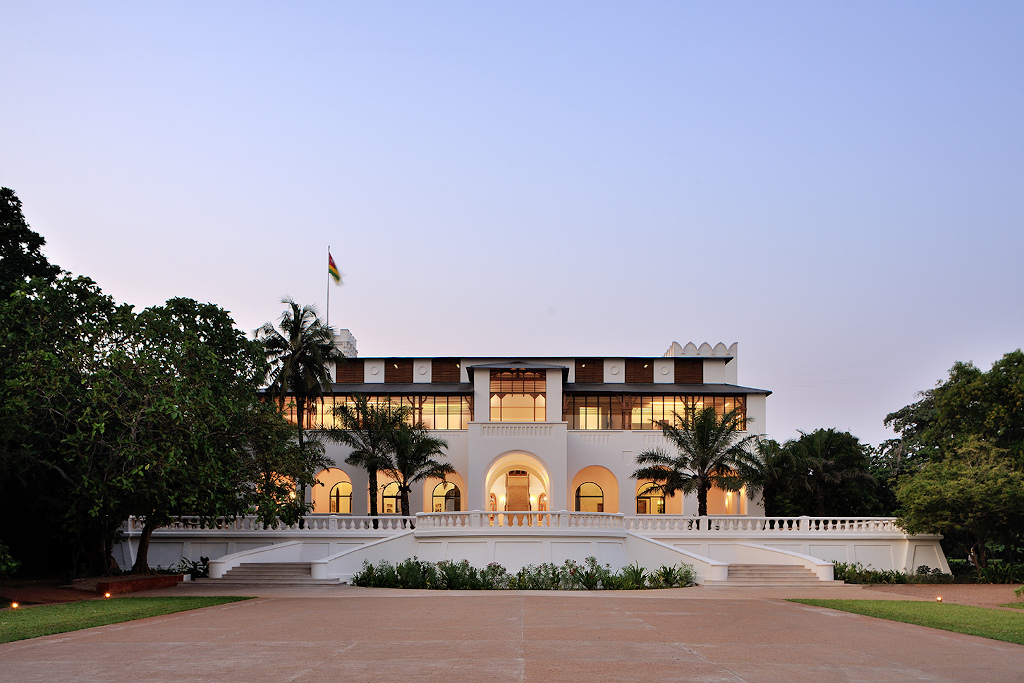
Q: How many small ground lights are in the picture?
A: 3